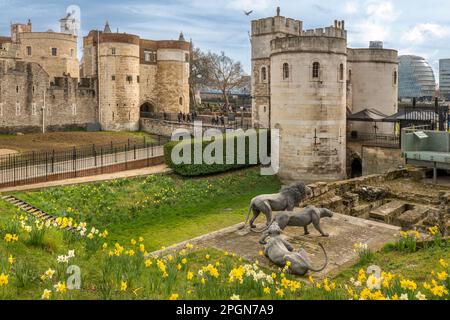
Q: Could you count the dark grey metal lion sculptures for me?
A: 3